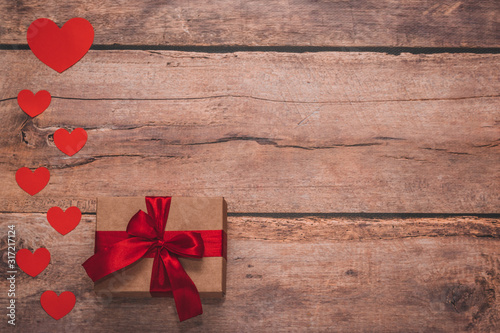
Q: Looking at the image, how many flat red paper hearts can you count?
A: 7